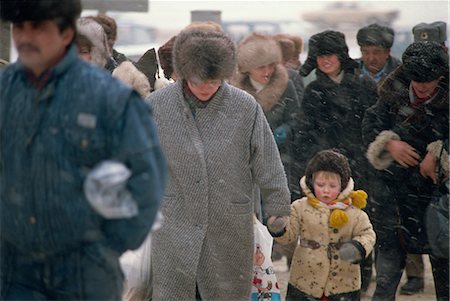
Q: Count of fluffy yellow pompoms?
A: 2